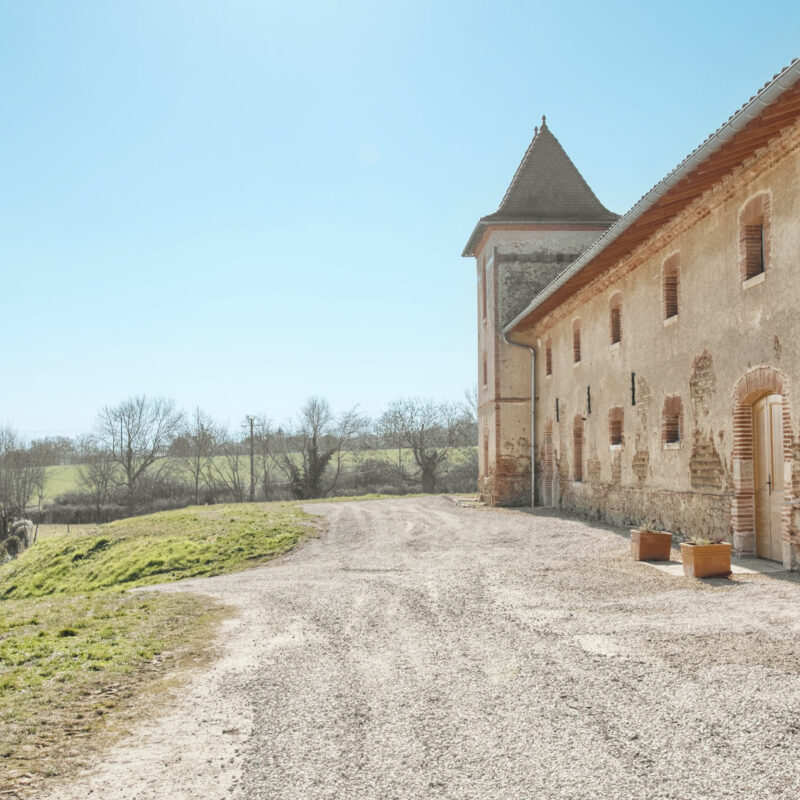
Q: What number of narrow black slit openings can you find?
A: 3